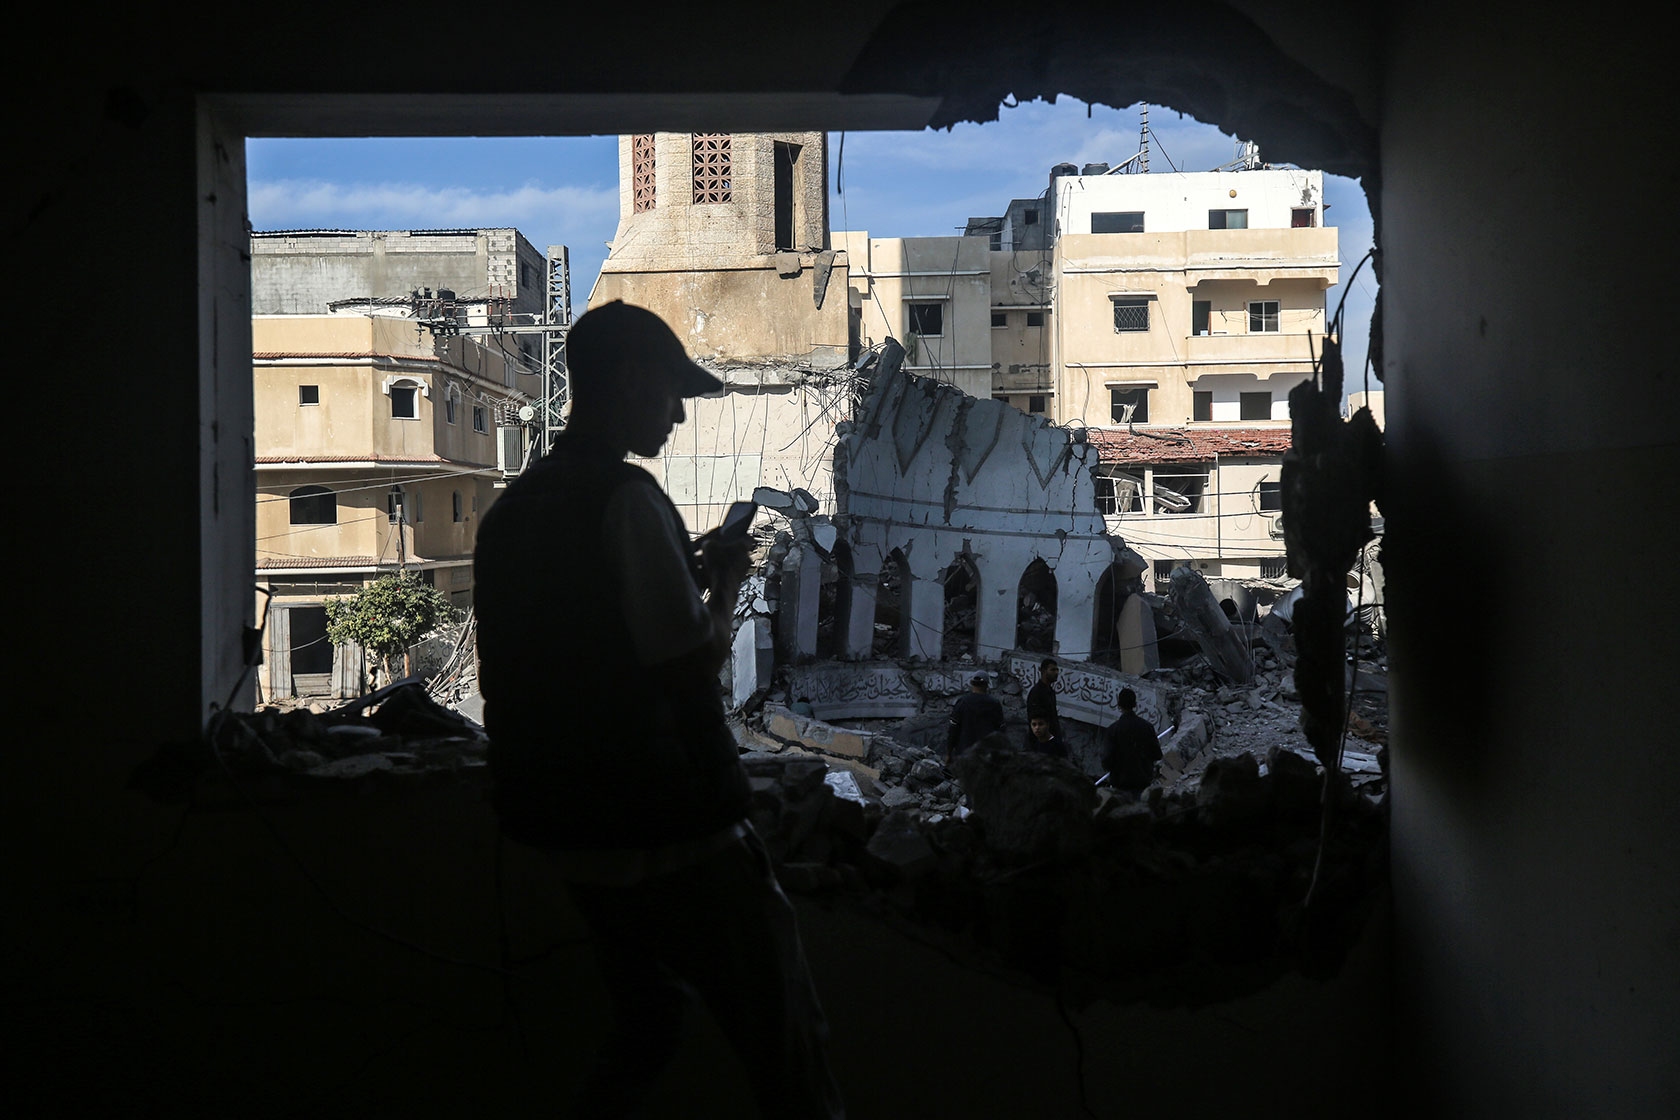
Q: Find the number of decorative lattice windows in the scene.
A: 2